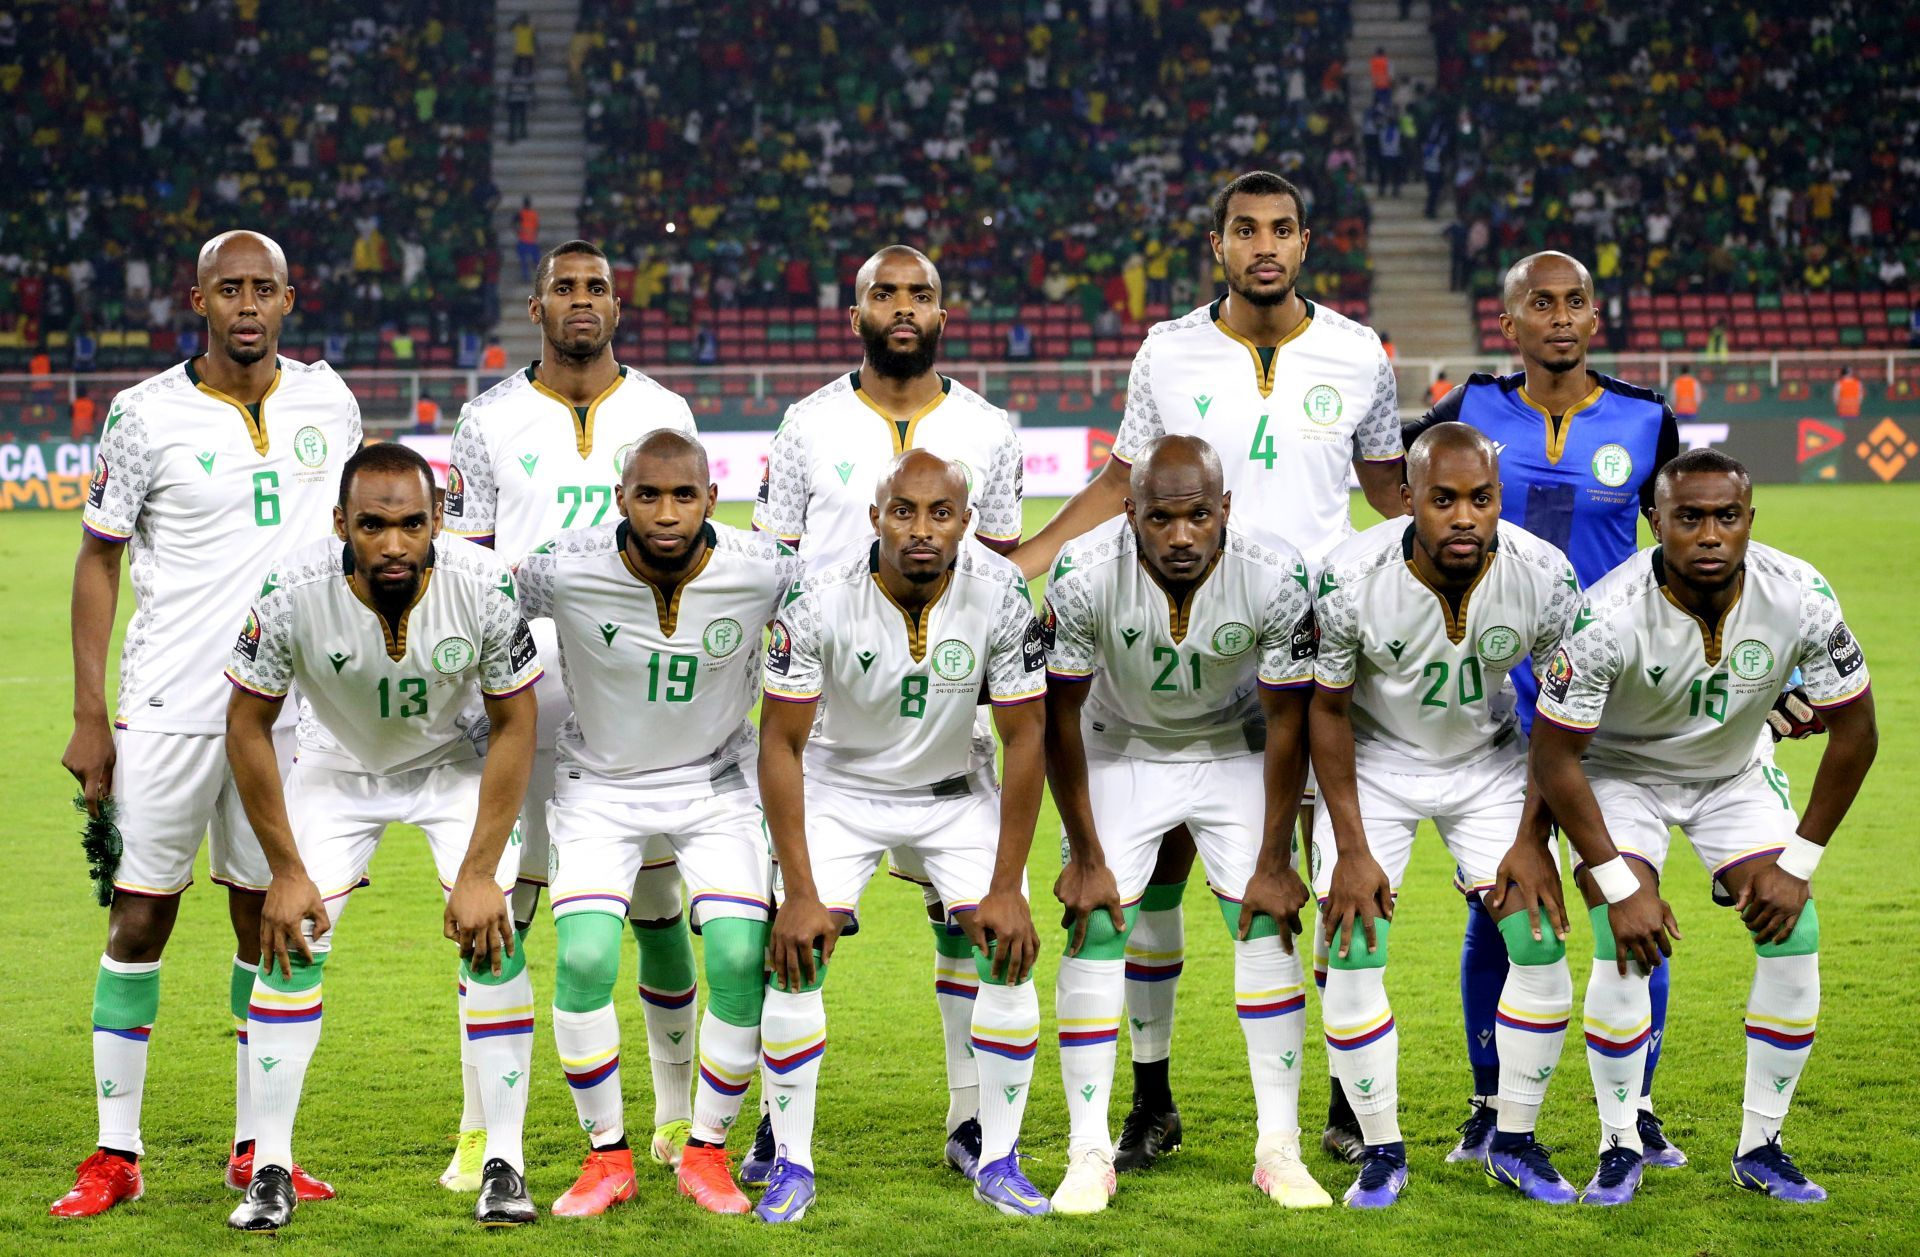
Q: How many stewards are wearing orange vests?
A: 10